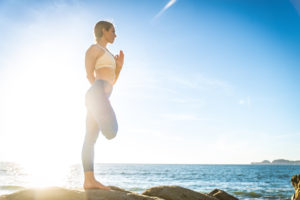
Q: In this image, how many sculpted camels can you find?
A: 0